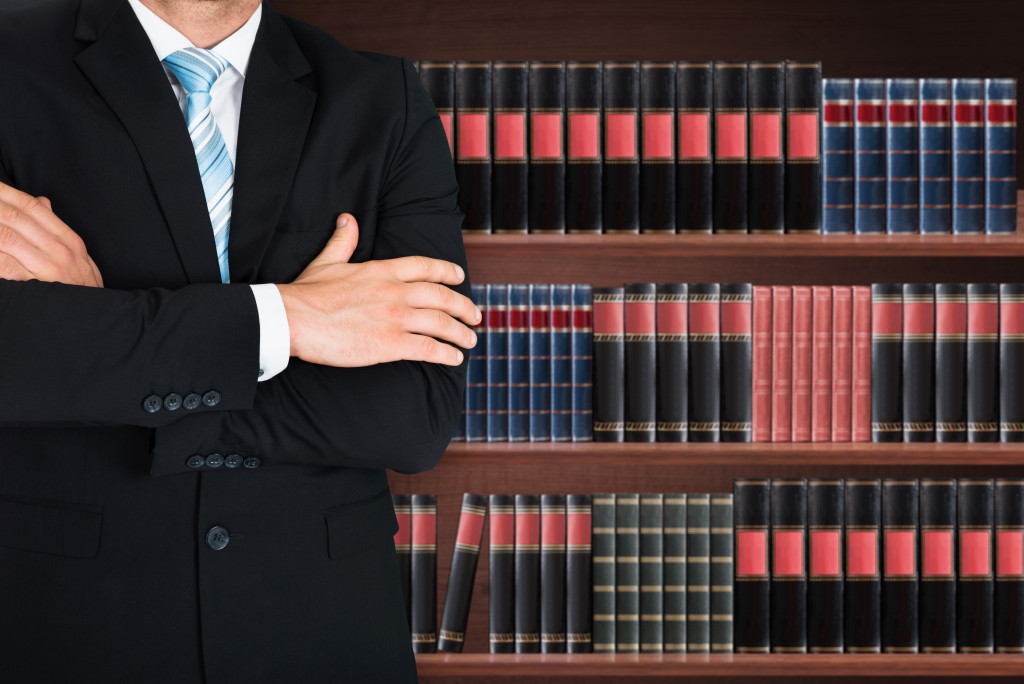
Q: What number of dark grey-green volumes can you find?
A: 6